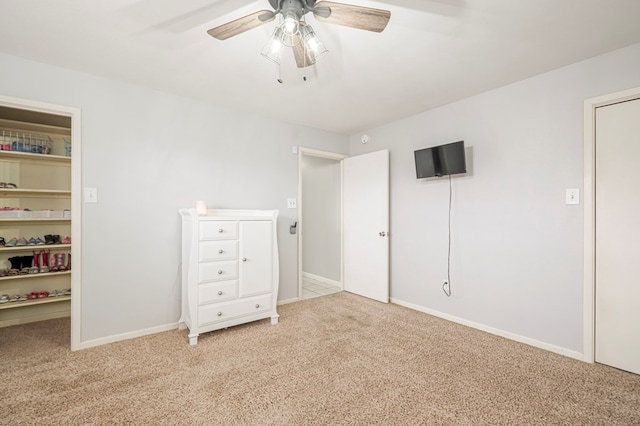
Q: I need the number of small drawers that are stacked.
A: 4